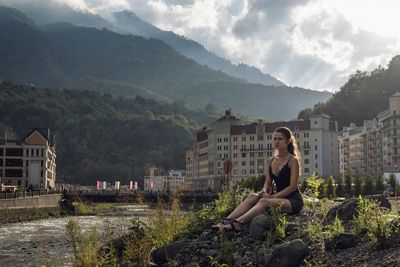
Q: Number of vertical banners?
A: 6